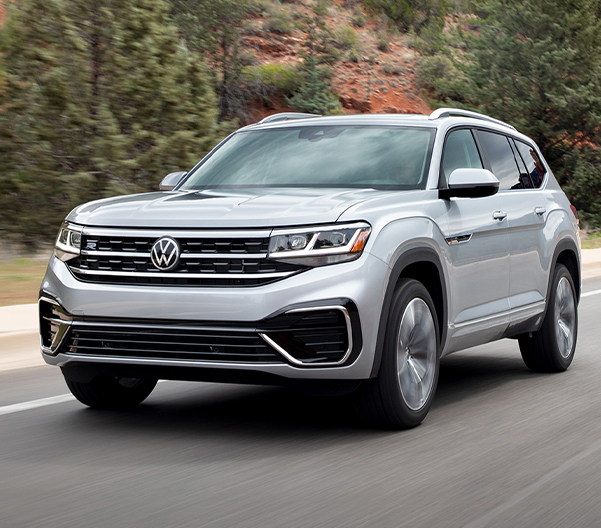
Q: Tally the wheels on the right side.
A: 2